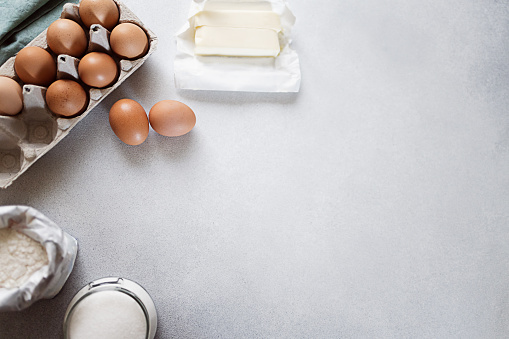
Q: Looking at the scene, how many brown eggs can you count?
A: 9